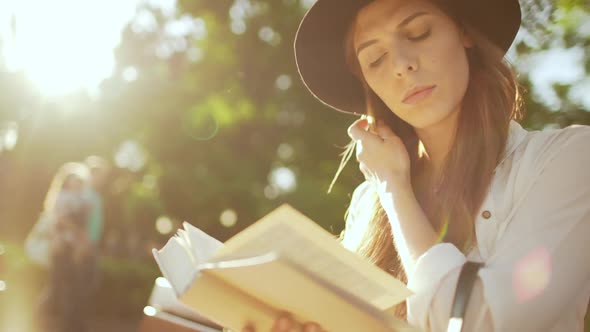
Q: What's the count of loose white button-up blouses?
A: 1